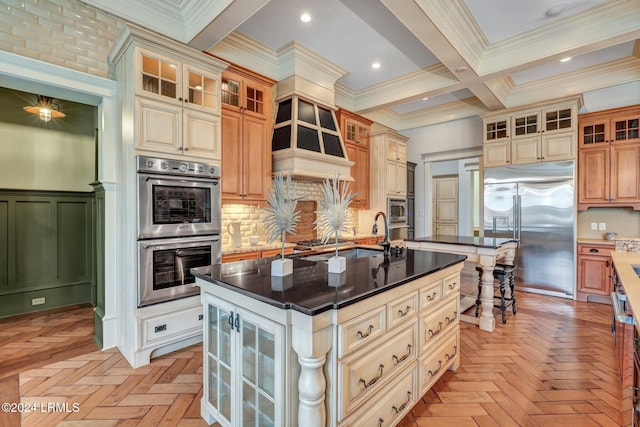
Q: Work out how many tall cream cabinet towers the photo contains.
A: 3